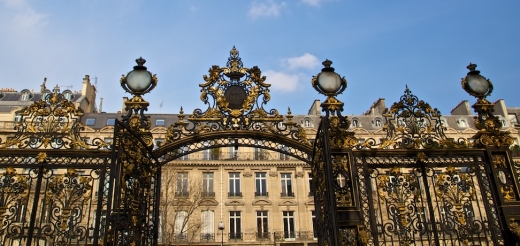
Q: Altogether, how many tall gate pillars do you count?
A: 3